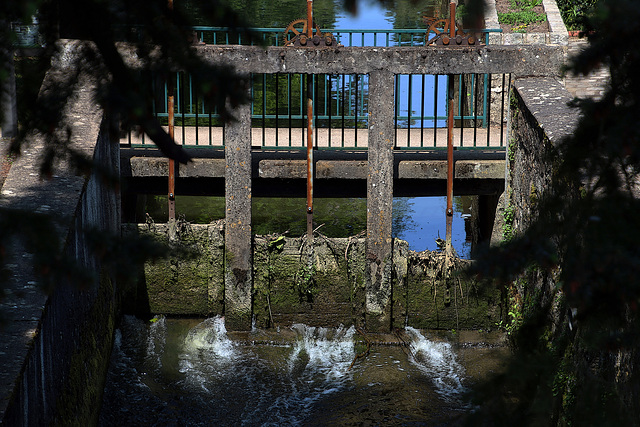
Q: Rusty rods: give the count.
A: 3